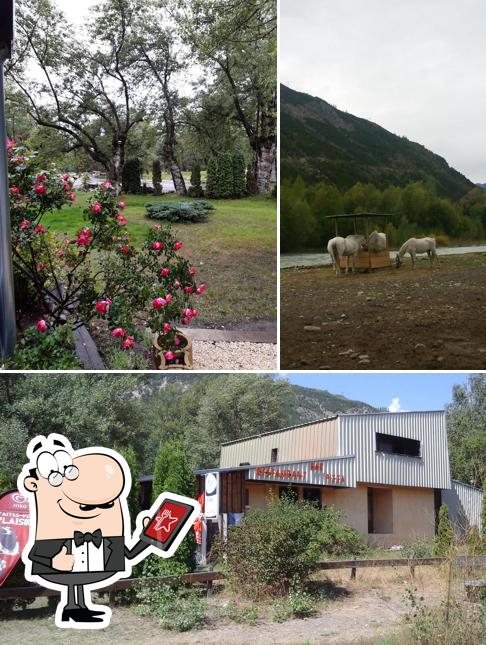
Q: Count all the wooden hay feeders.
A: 1